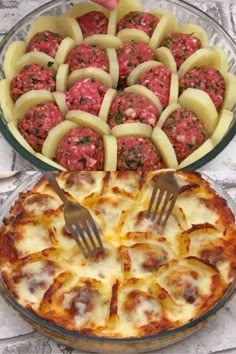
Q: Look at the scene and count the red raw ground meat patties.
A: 15